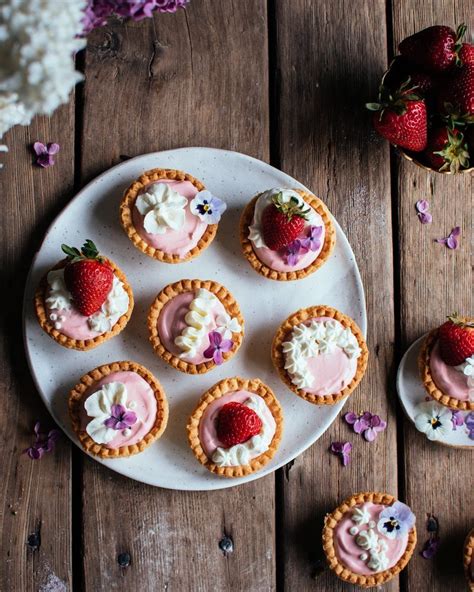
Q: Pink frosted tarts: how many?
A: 9